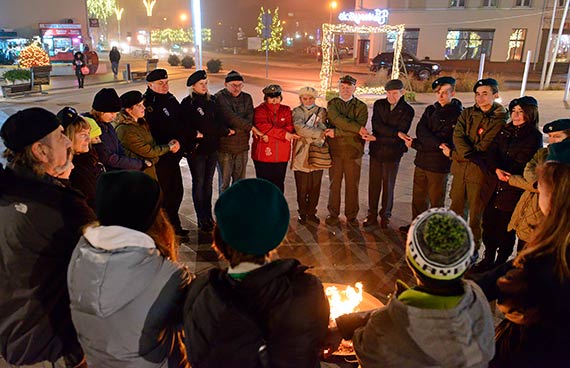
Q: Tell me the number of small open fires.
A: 1